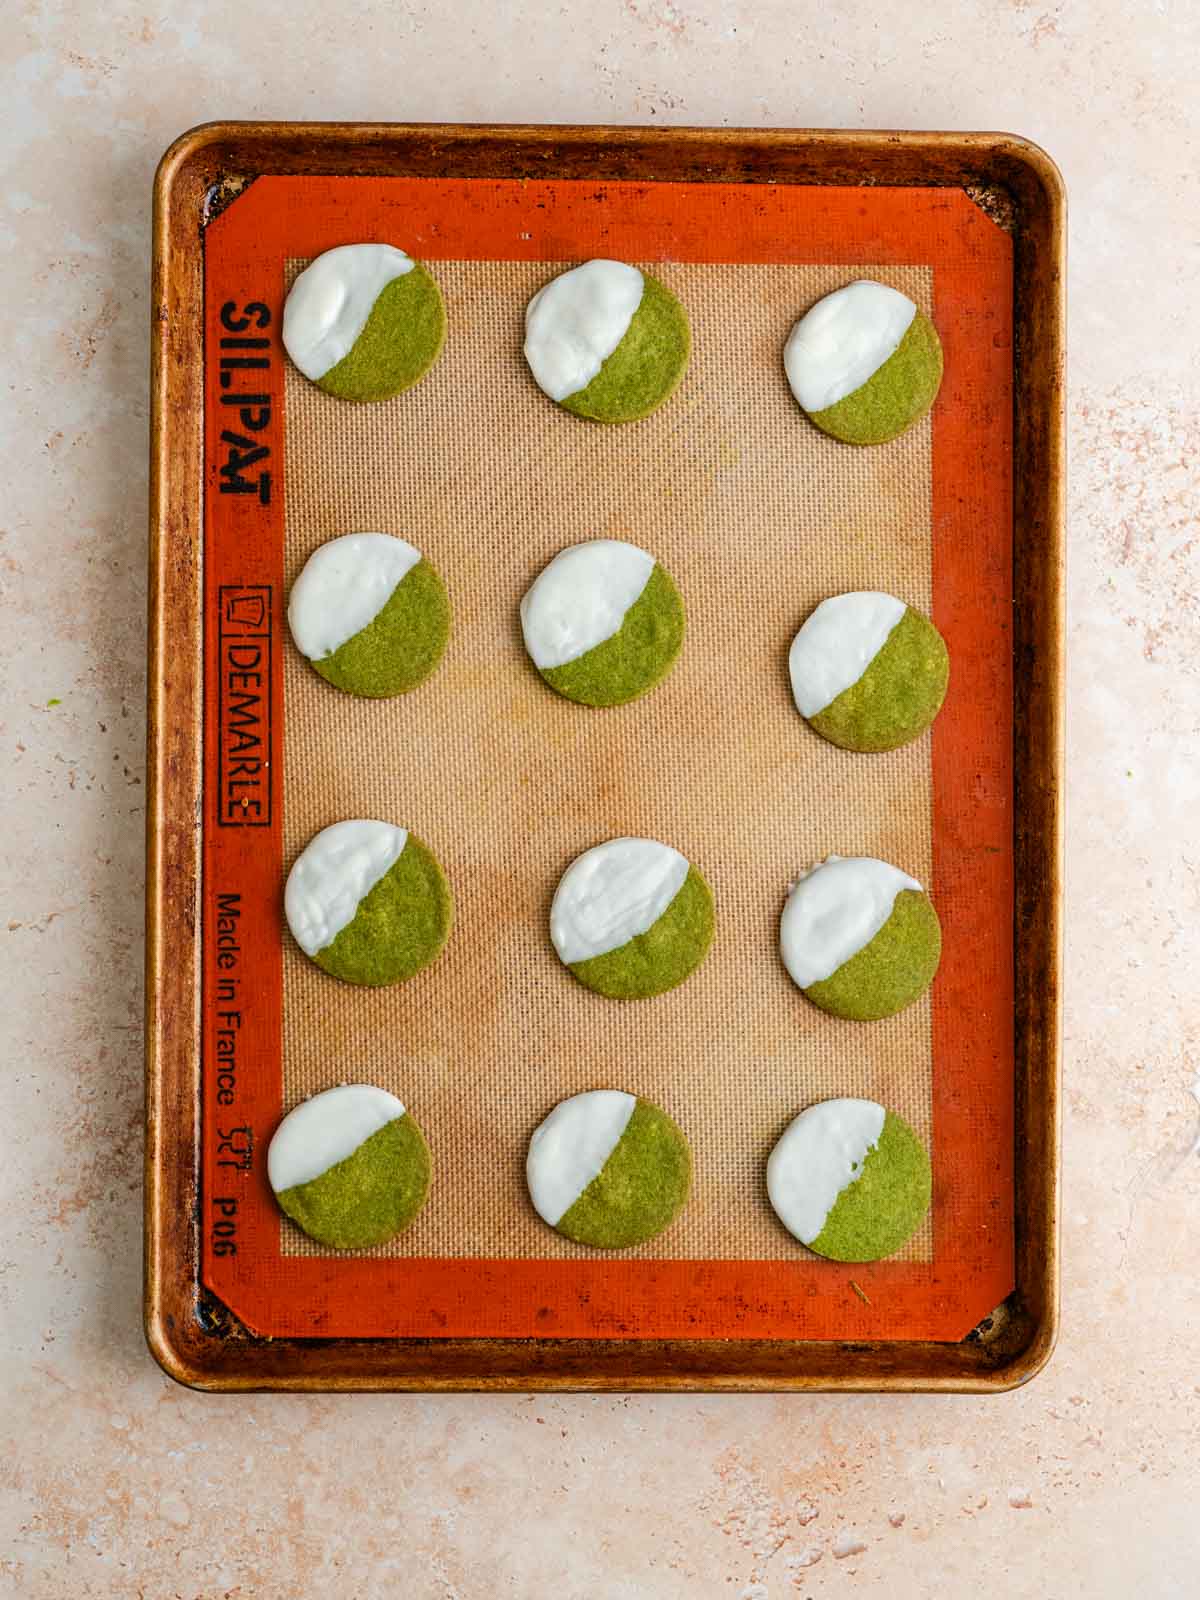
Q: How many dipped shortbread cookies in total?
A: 12